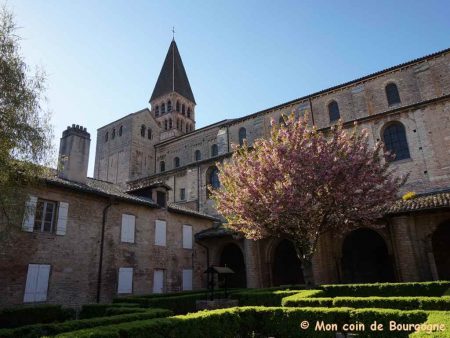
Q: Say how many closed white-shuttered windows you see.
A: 7